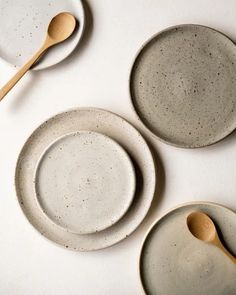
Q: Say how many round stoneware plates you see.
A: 5